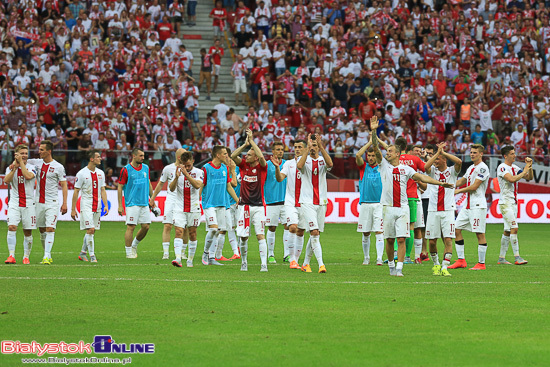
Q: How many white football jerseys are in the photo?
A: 11